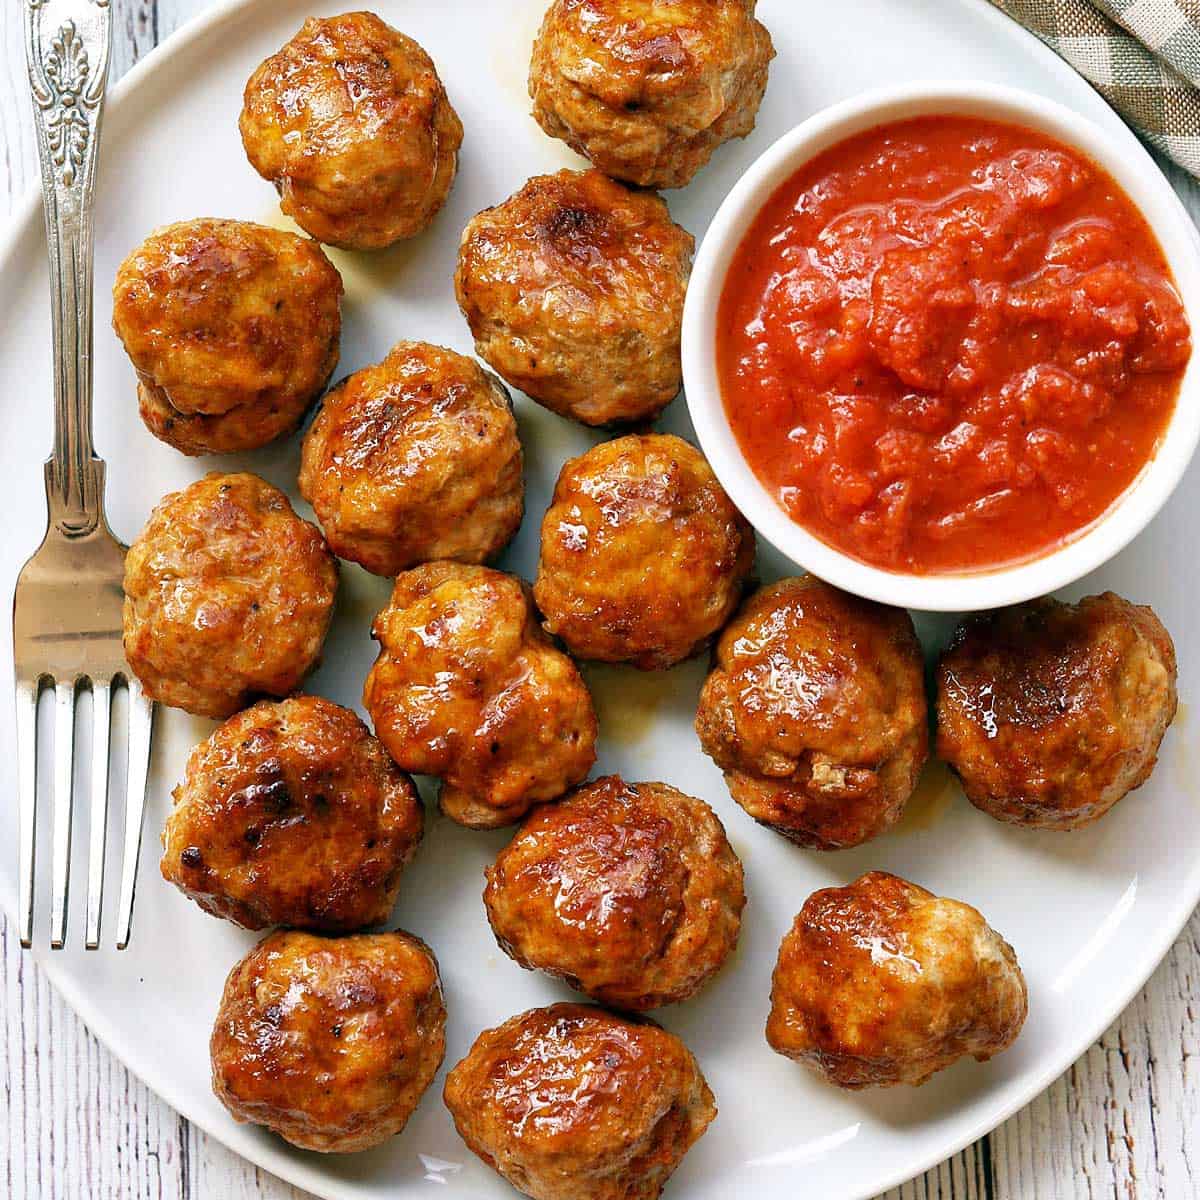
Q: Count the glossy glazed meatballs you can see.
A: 15